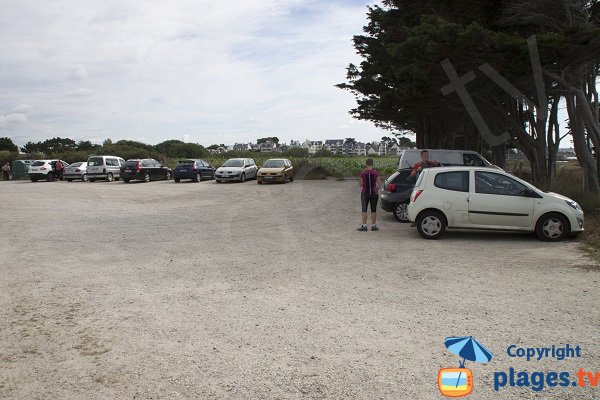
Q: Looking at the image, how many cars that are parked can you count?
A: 10